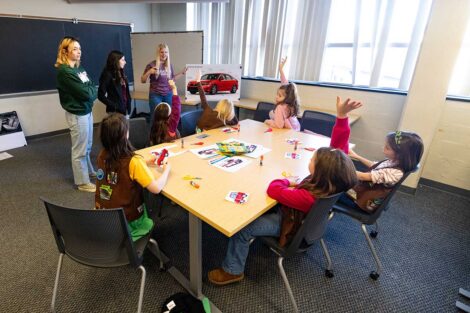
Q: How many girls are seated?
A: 6